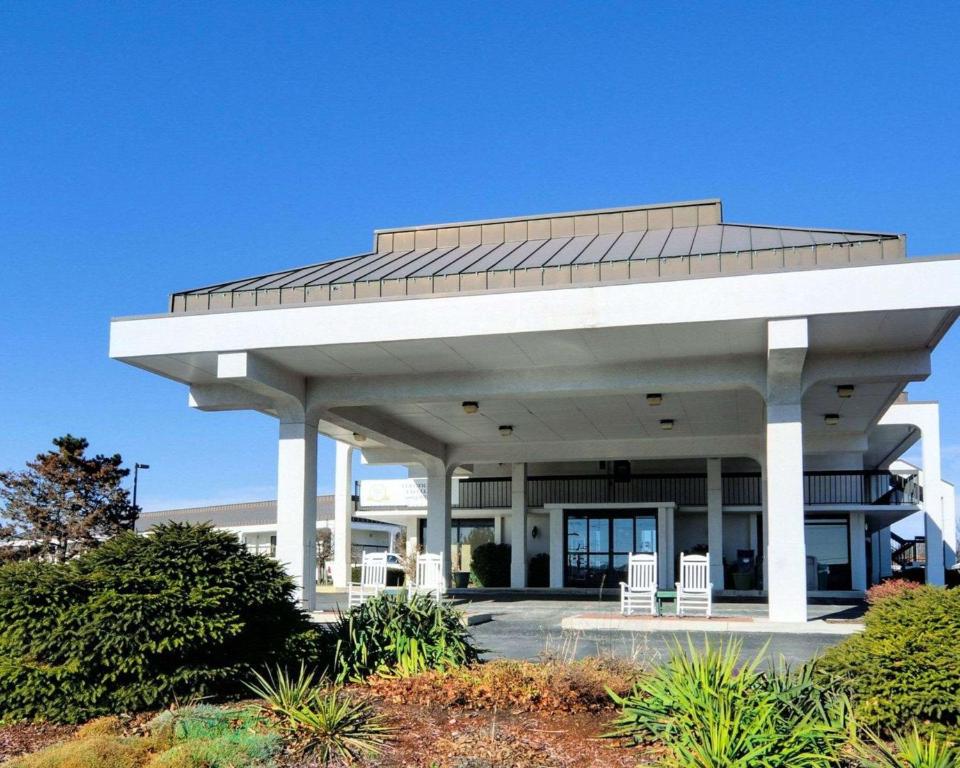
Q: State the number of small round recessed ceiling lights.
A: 7